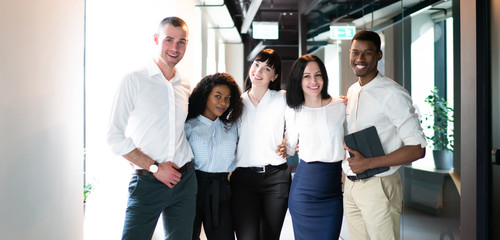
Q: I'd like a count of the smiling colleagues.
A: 5